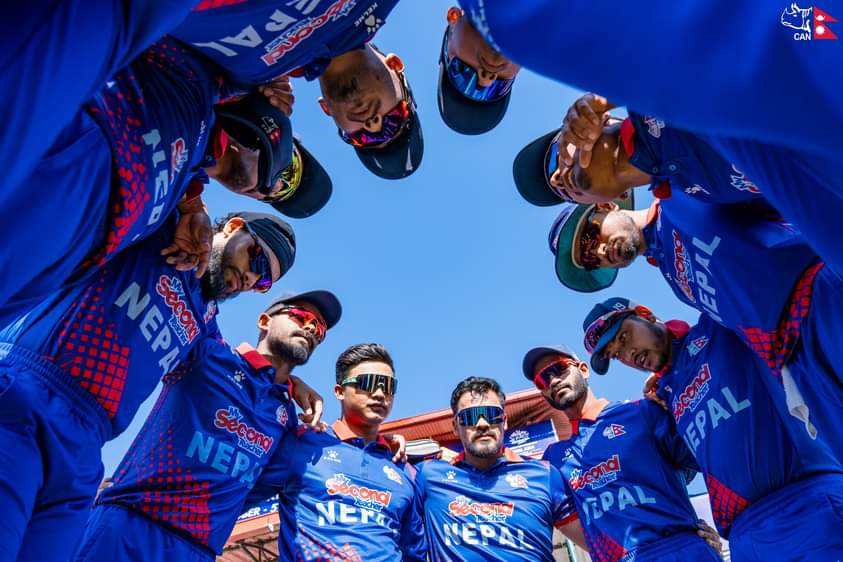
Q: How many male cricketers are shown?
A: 11